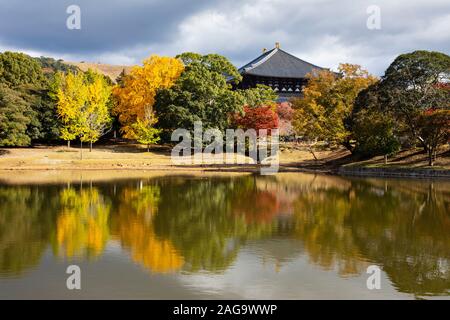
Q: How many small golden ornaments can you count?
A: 2